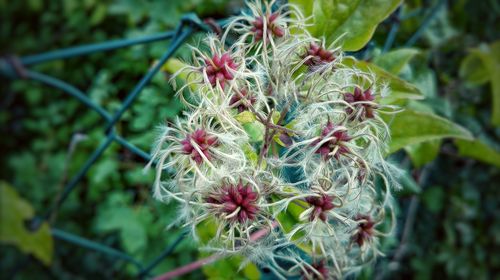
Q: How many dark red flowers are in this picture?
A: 11